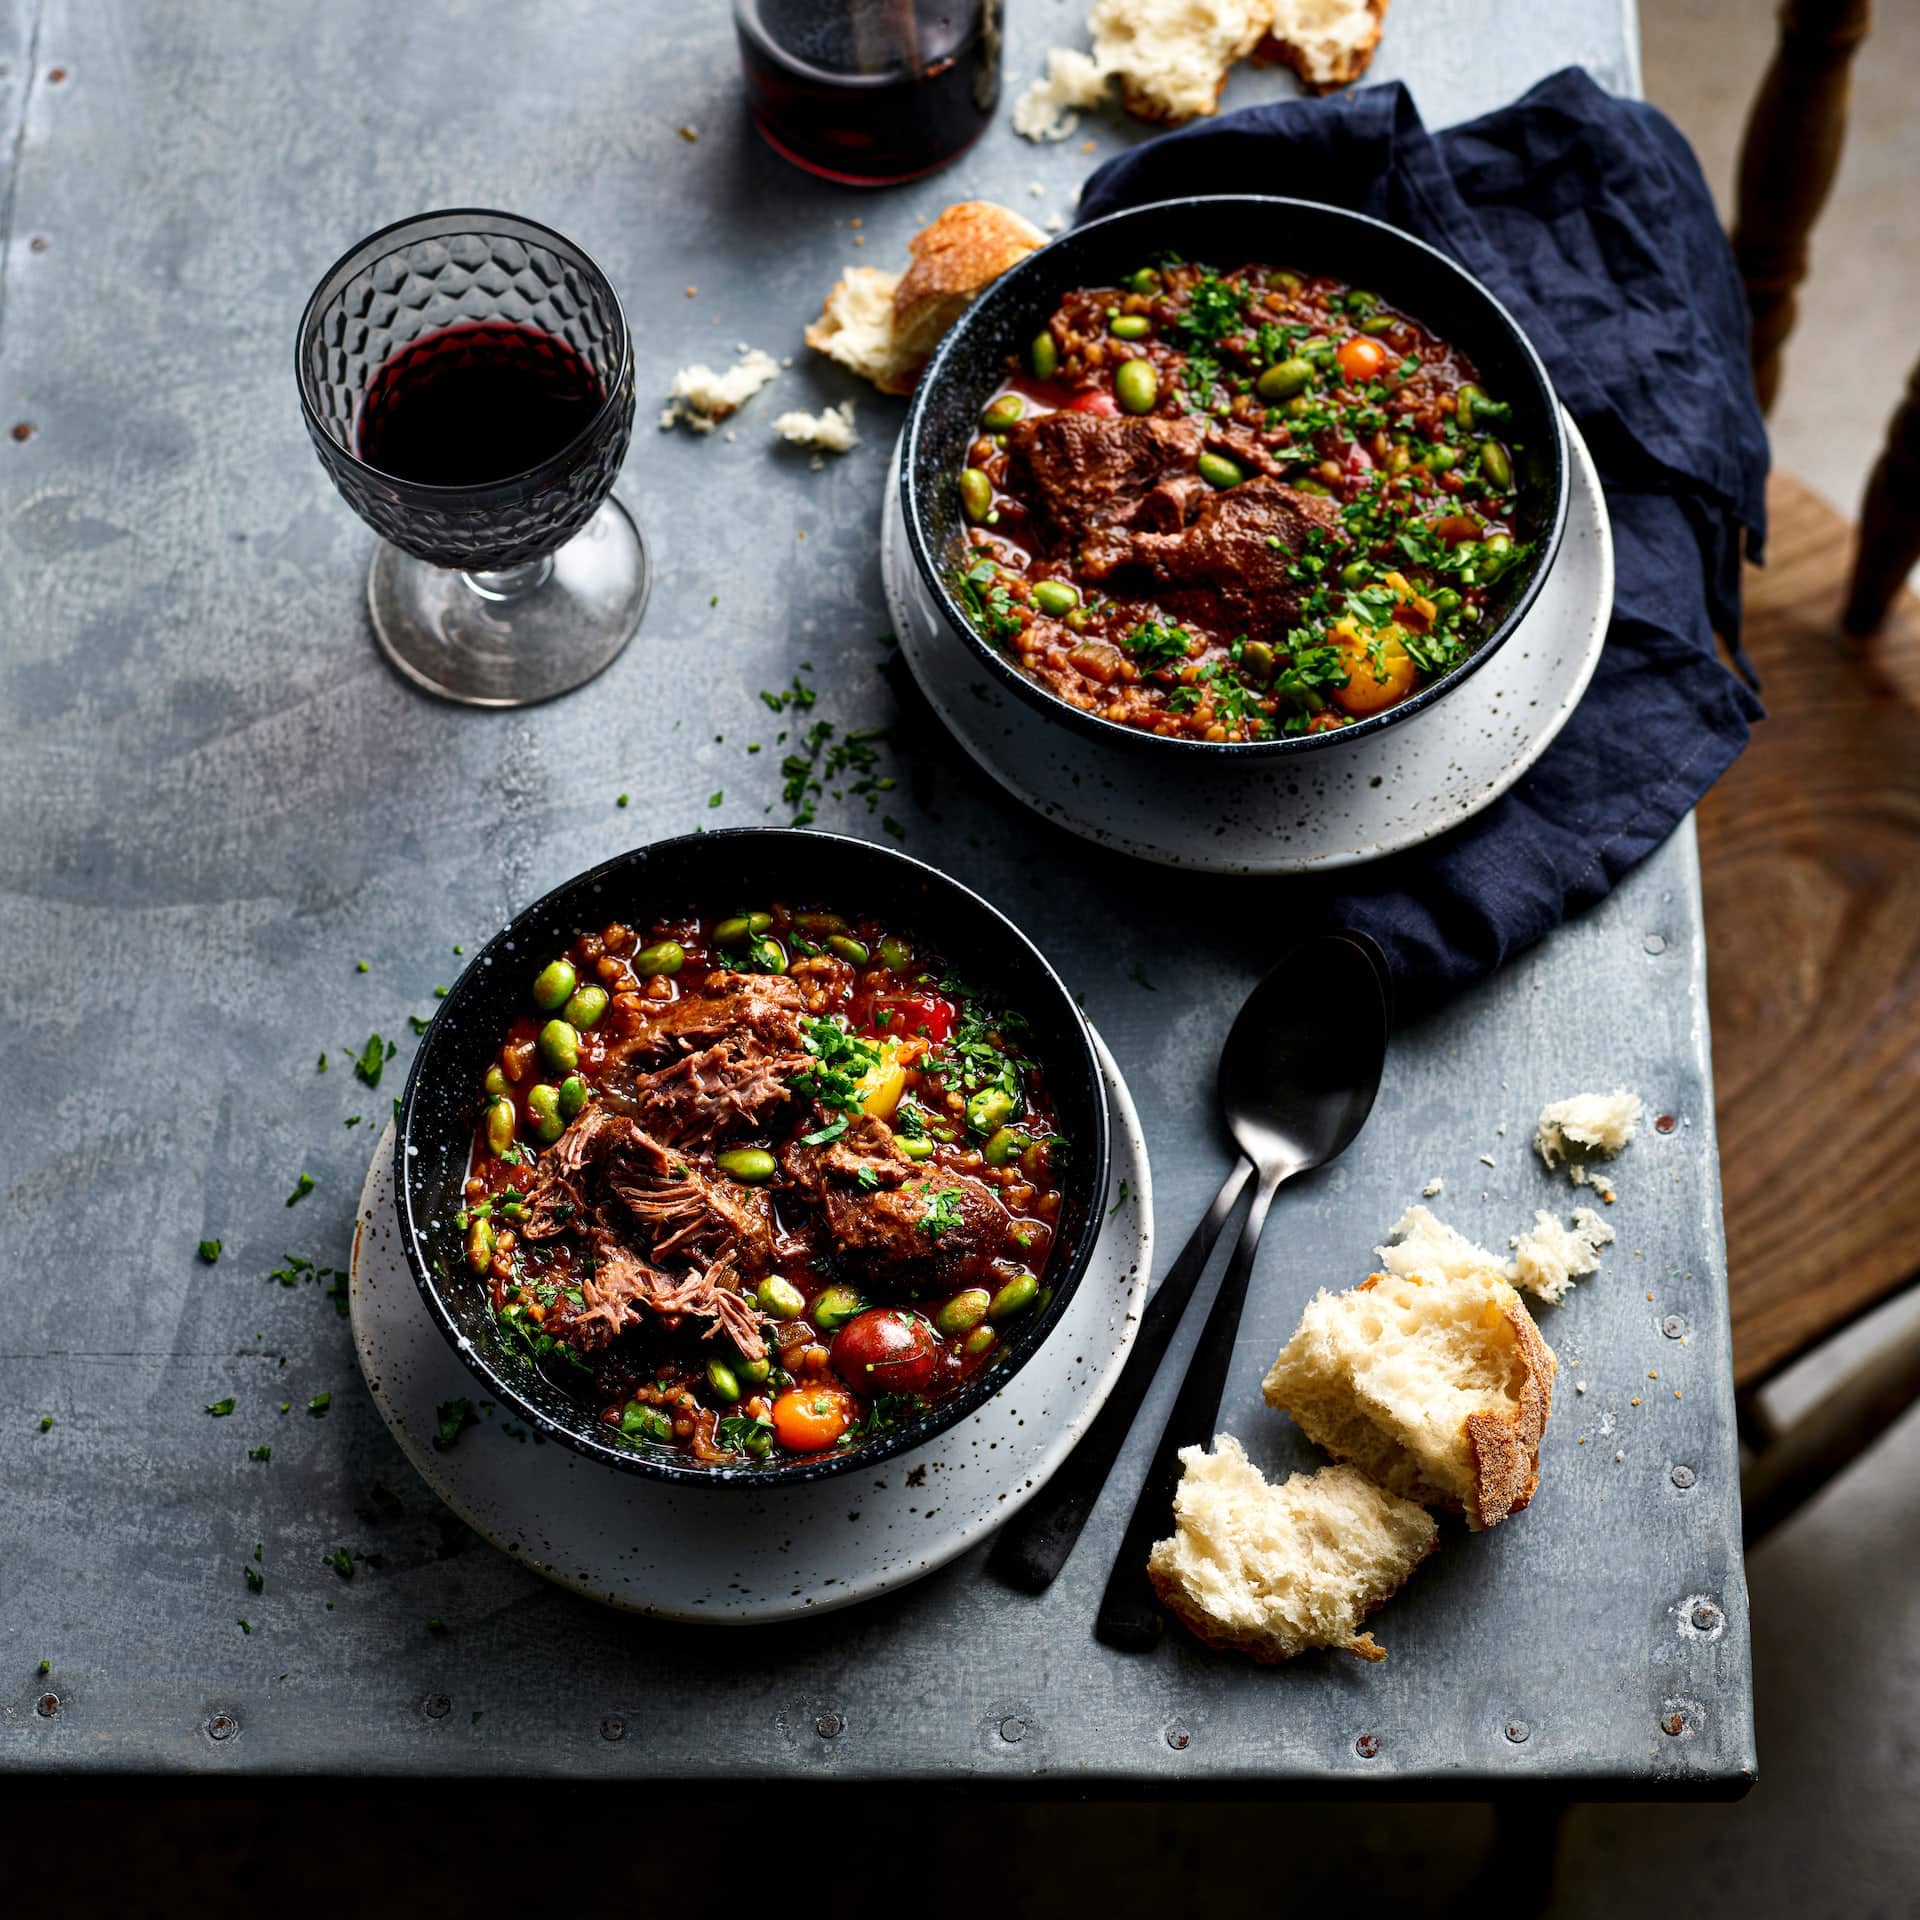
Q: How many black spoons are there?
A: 2